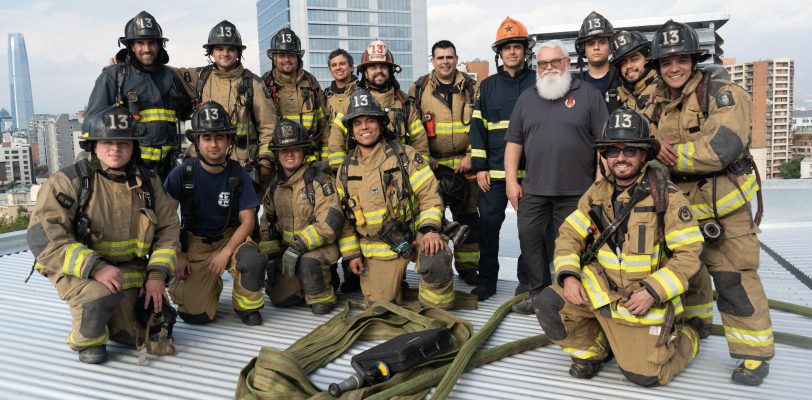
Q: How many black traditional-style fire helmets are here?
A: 11